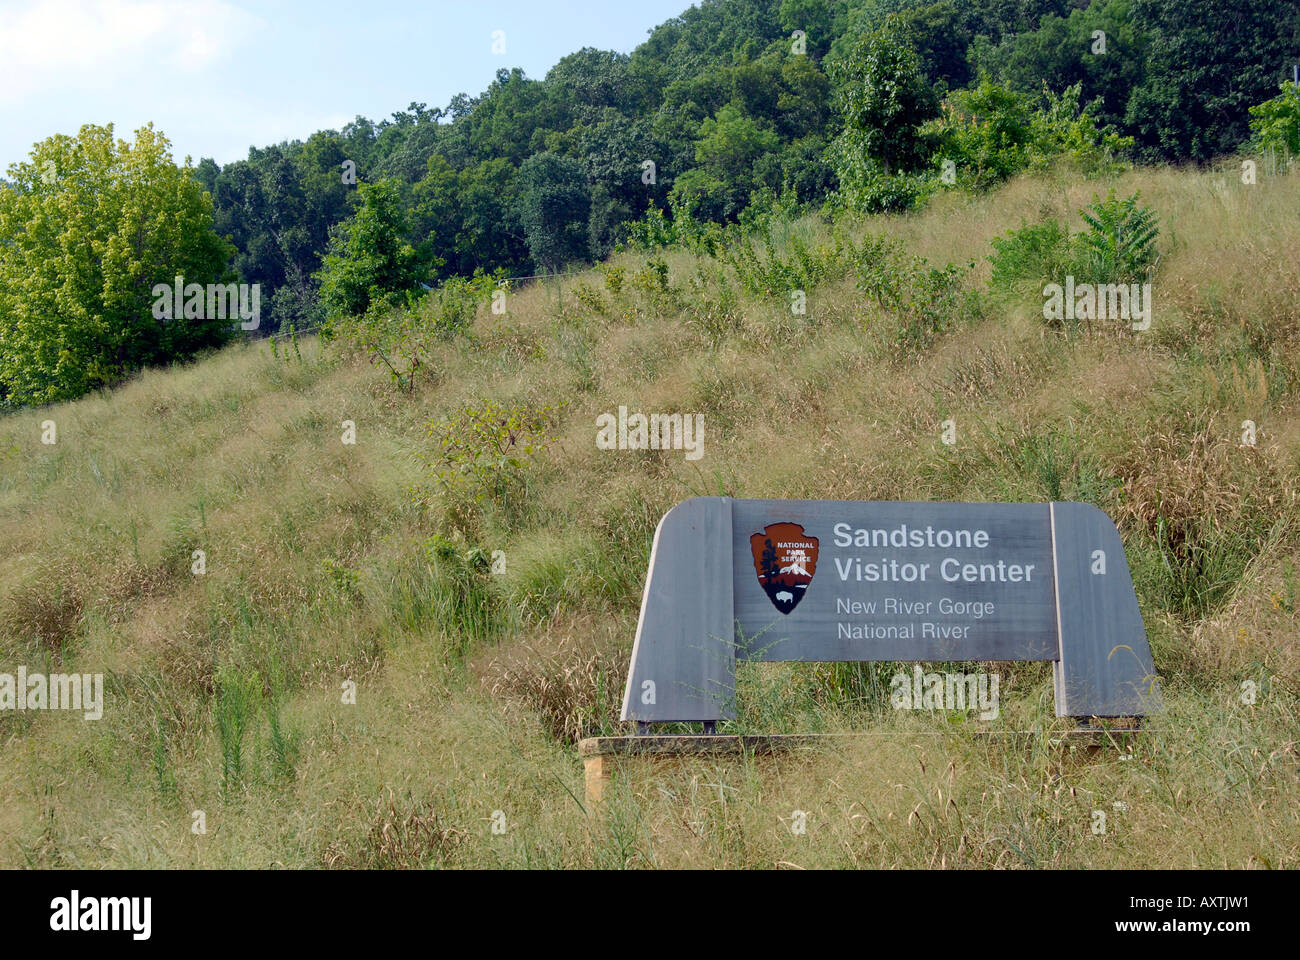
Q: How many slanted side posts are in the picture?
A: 2